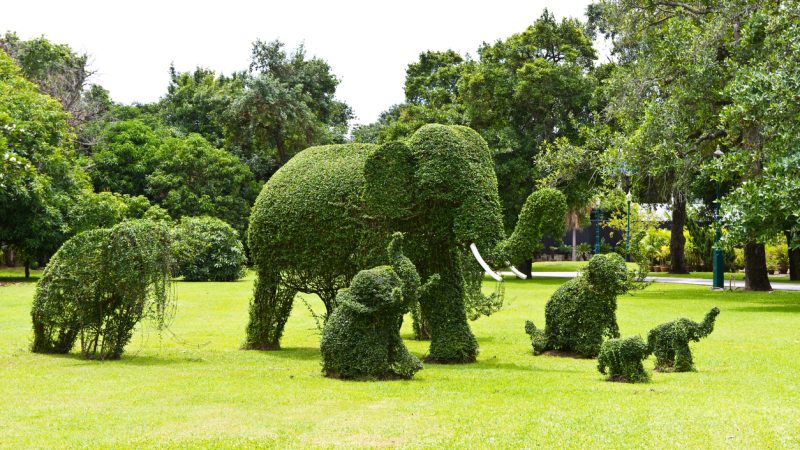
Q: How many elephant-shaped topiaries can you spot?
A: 6